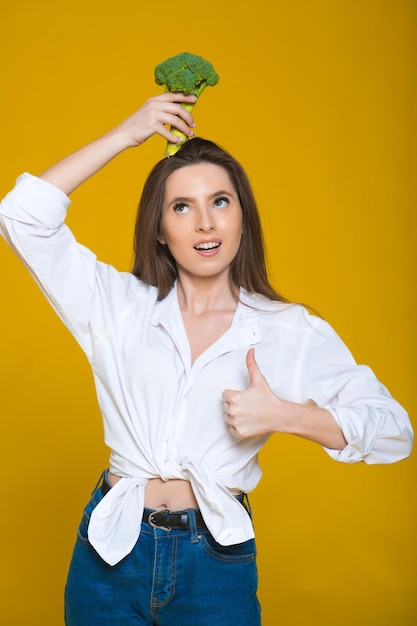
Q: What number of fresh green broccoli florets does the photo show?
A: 1